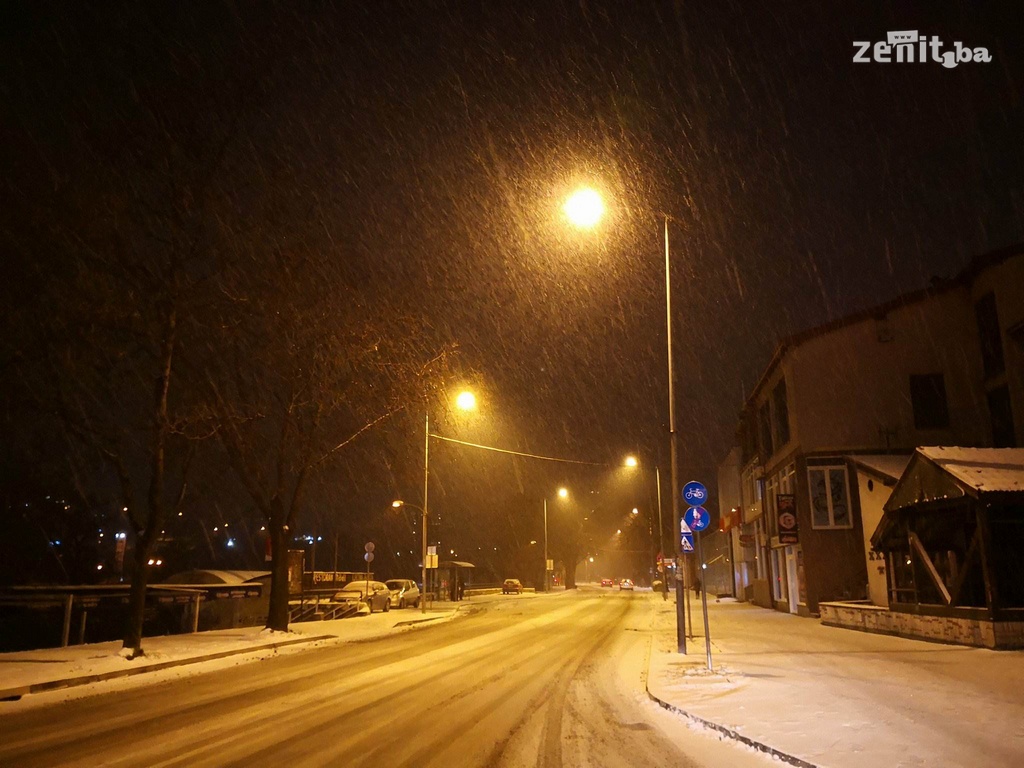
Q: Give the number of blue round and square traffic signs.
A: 4